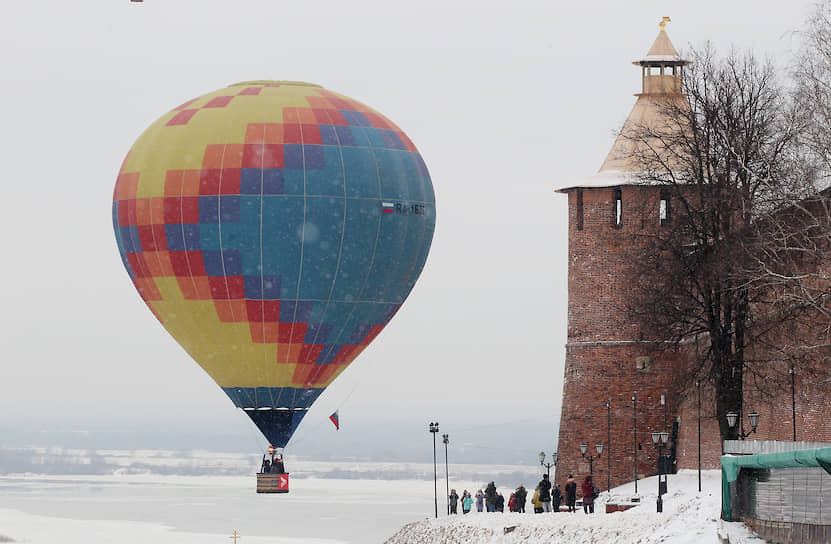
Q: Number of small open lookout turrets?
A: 1